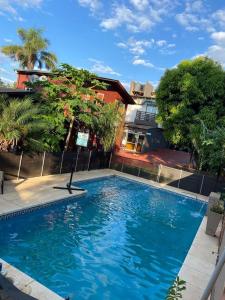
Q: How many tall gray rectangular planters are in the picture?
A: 1